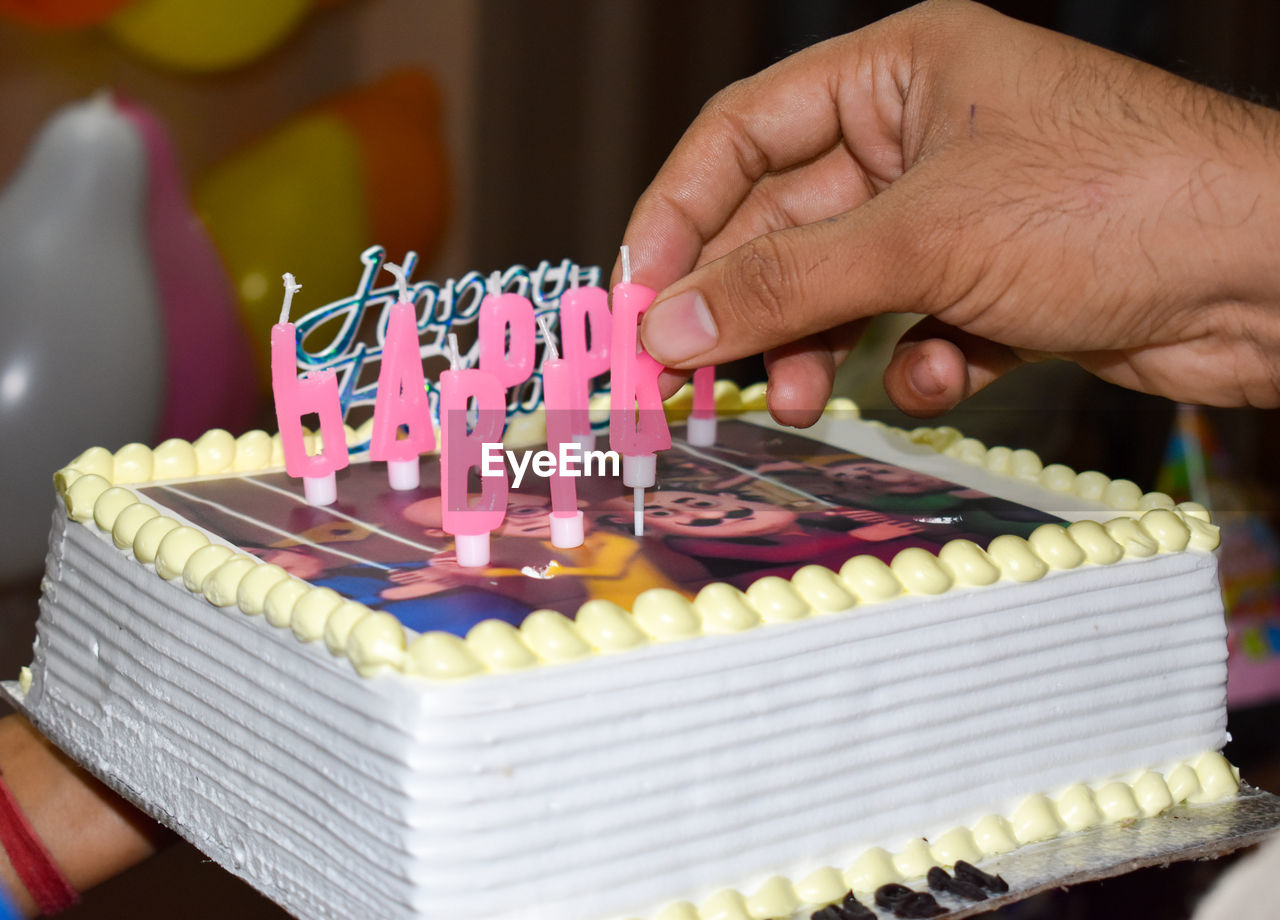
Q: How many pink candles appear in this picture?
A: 8